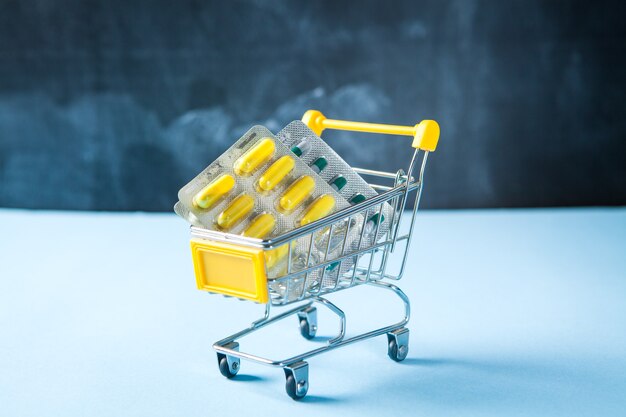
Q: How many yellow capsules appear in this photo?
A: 8